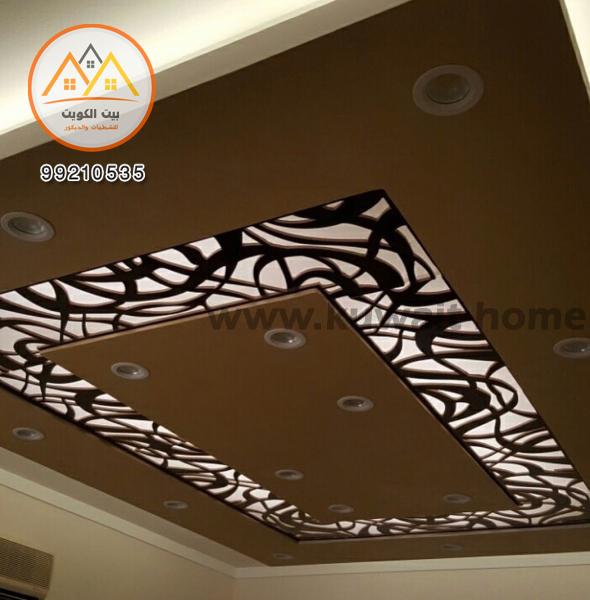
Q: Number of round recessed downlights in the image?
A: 13